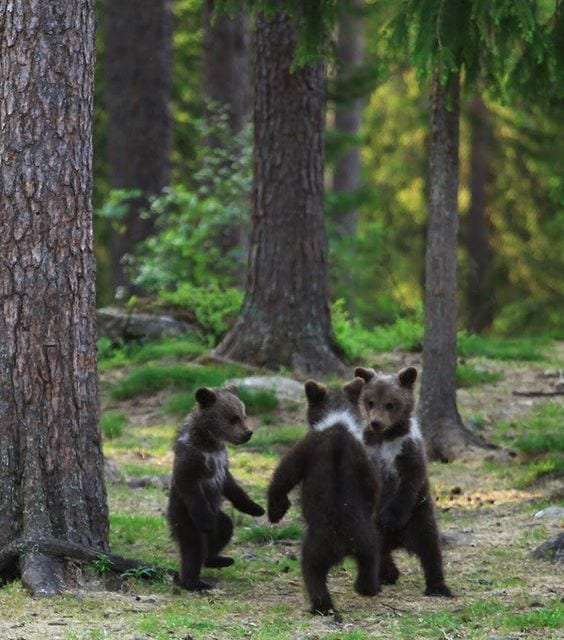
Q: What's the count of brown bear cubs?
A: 3